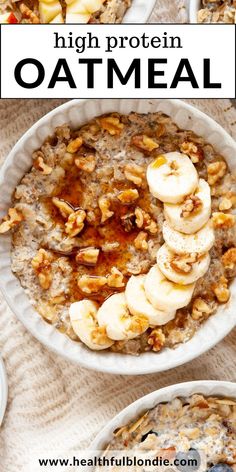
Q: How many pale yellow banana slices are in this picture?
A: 8